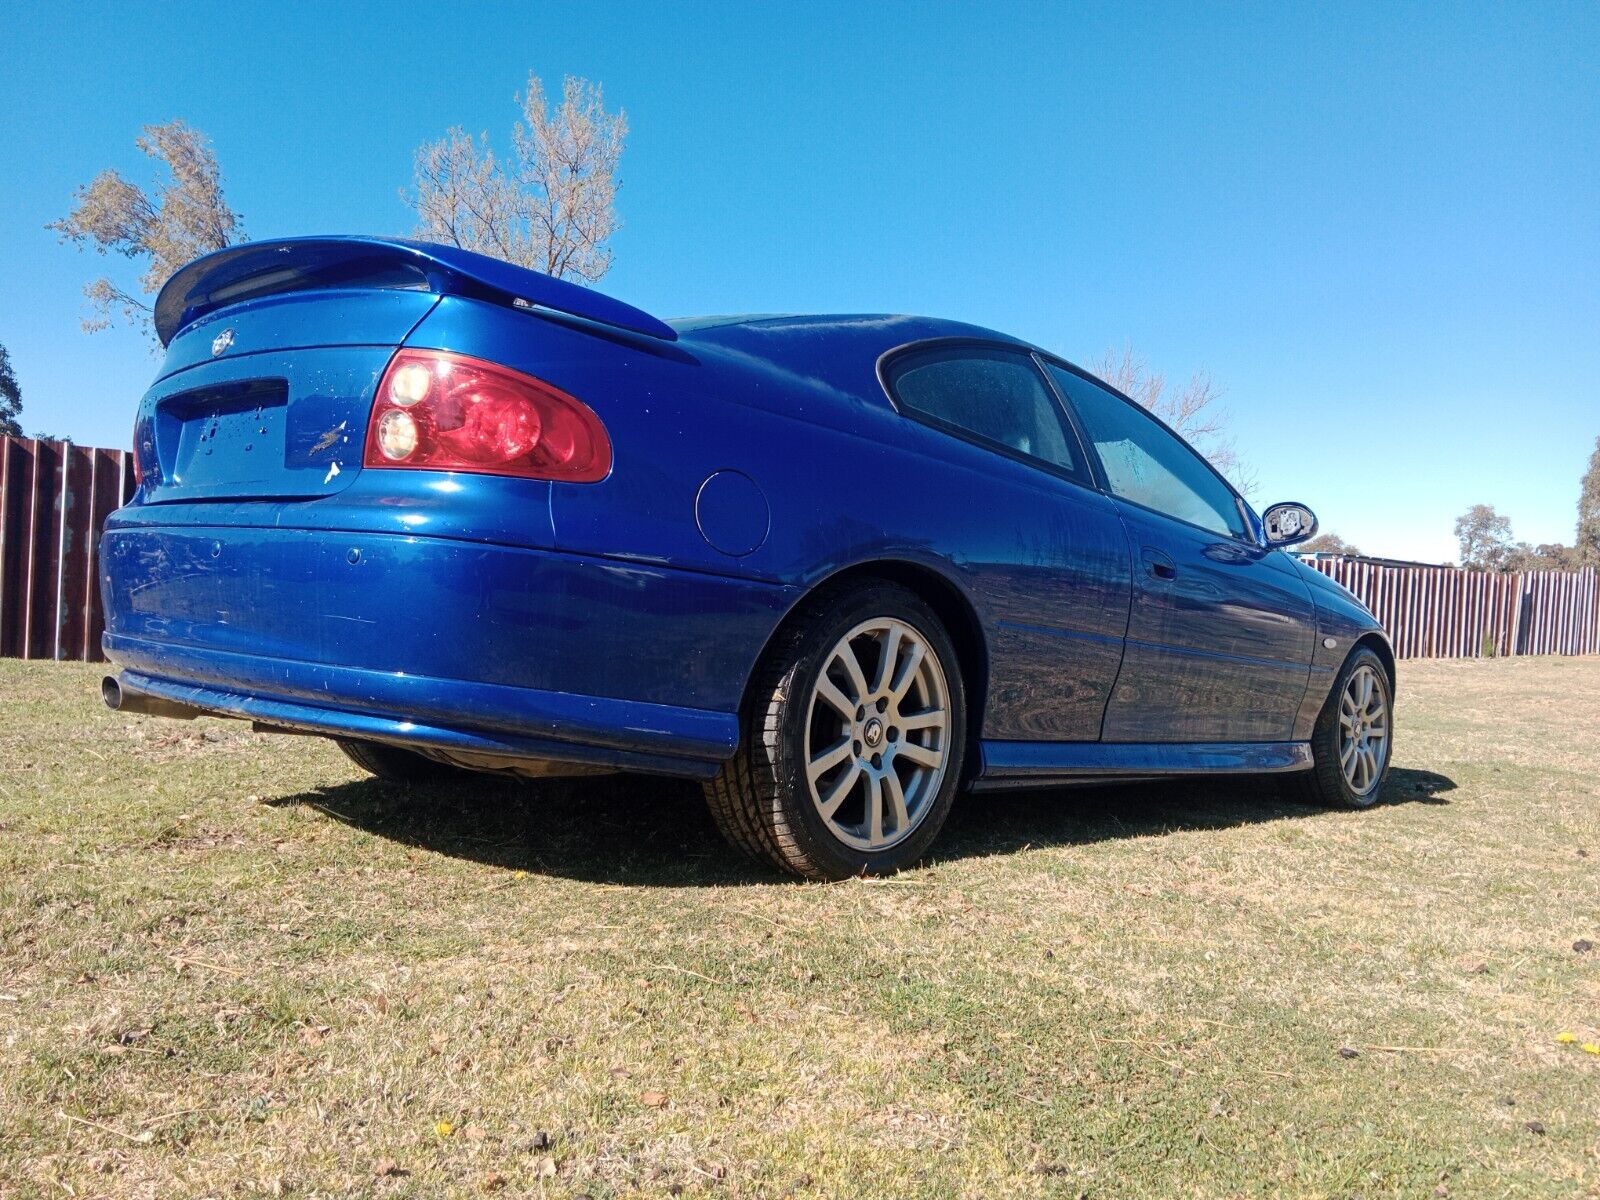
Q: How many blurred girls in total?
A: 0